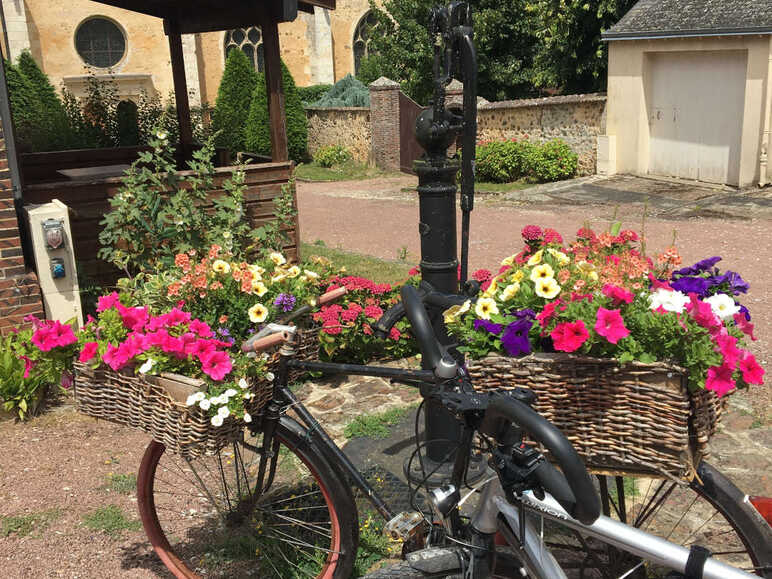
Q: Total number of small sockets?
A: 2